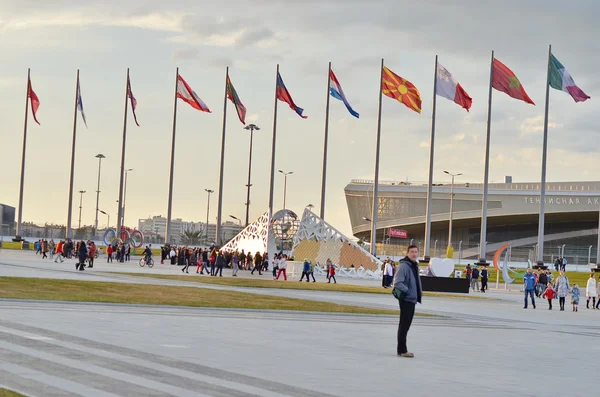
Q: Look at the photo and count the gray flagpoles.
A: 11